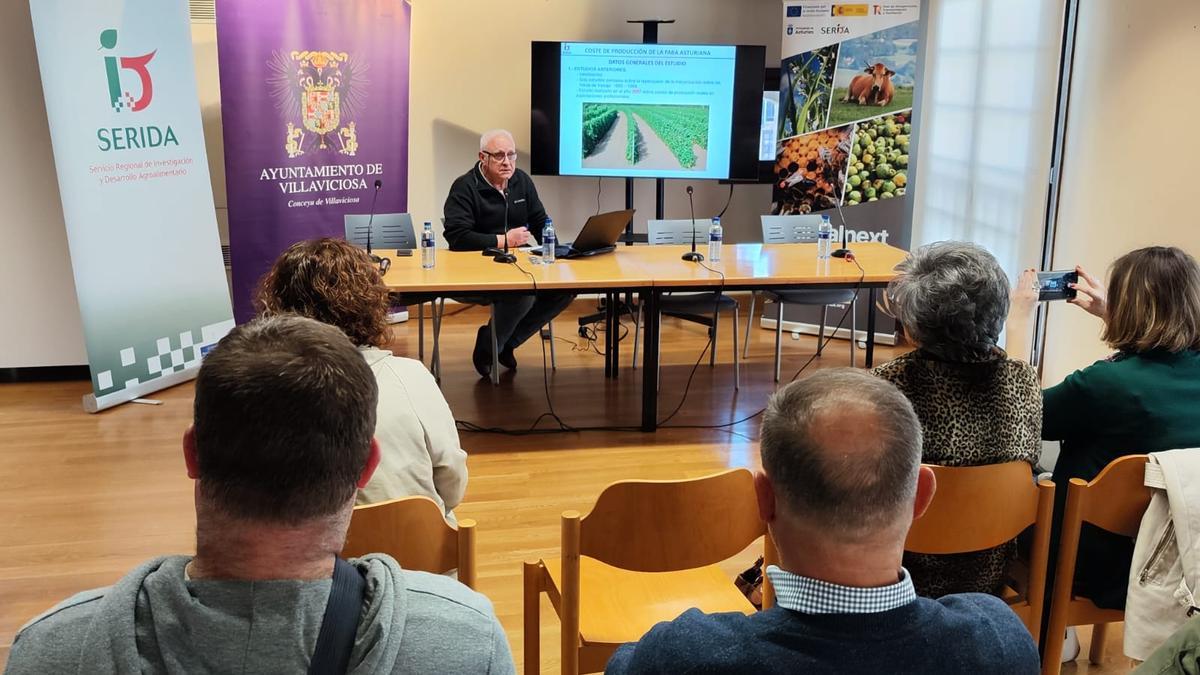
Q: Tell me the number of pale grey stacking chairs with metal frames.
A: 4